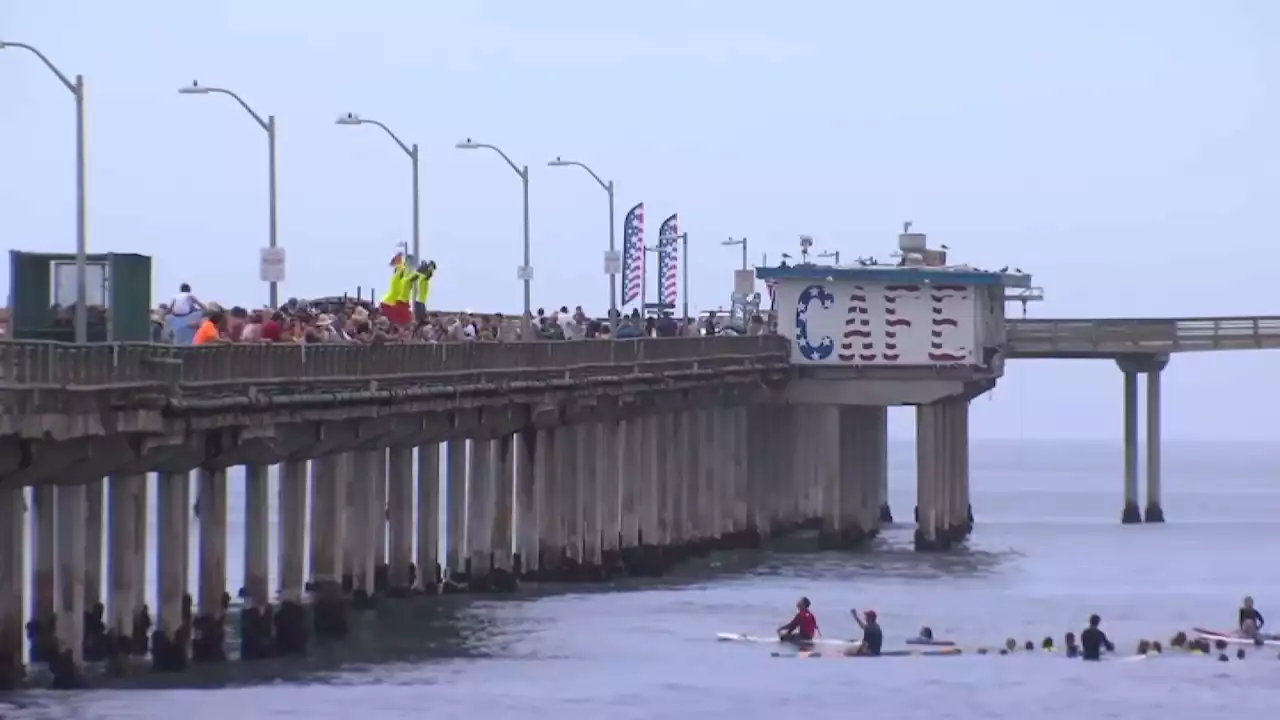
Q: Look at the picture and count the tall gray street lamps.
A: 5